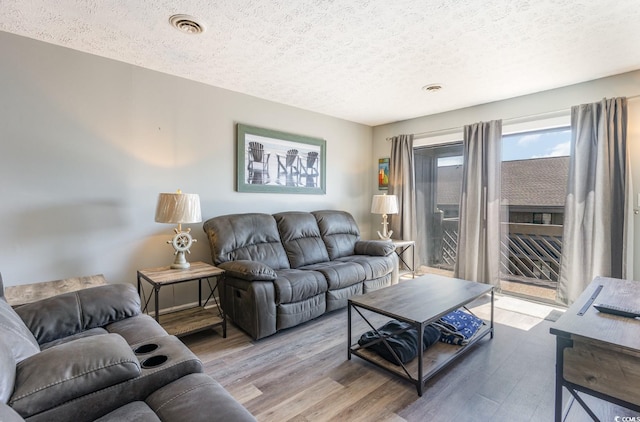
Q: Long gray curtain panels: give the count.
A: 3